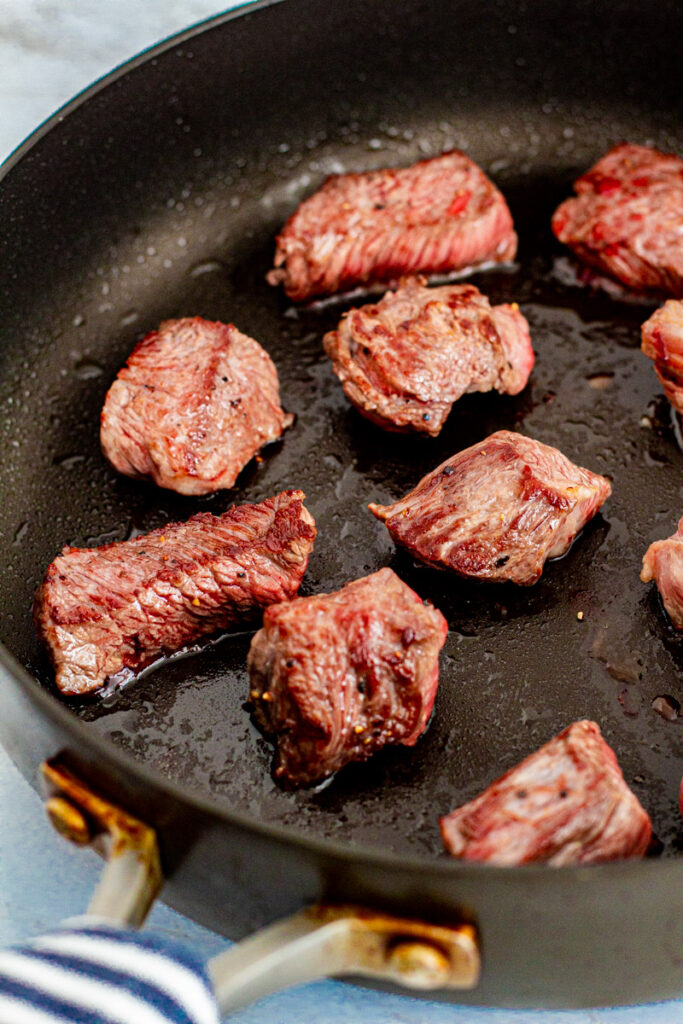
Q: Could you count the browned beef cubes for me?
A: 10